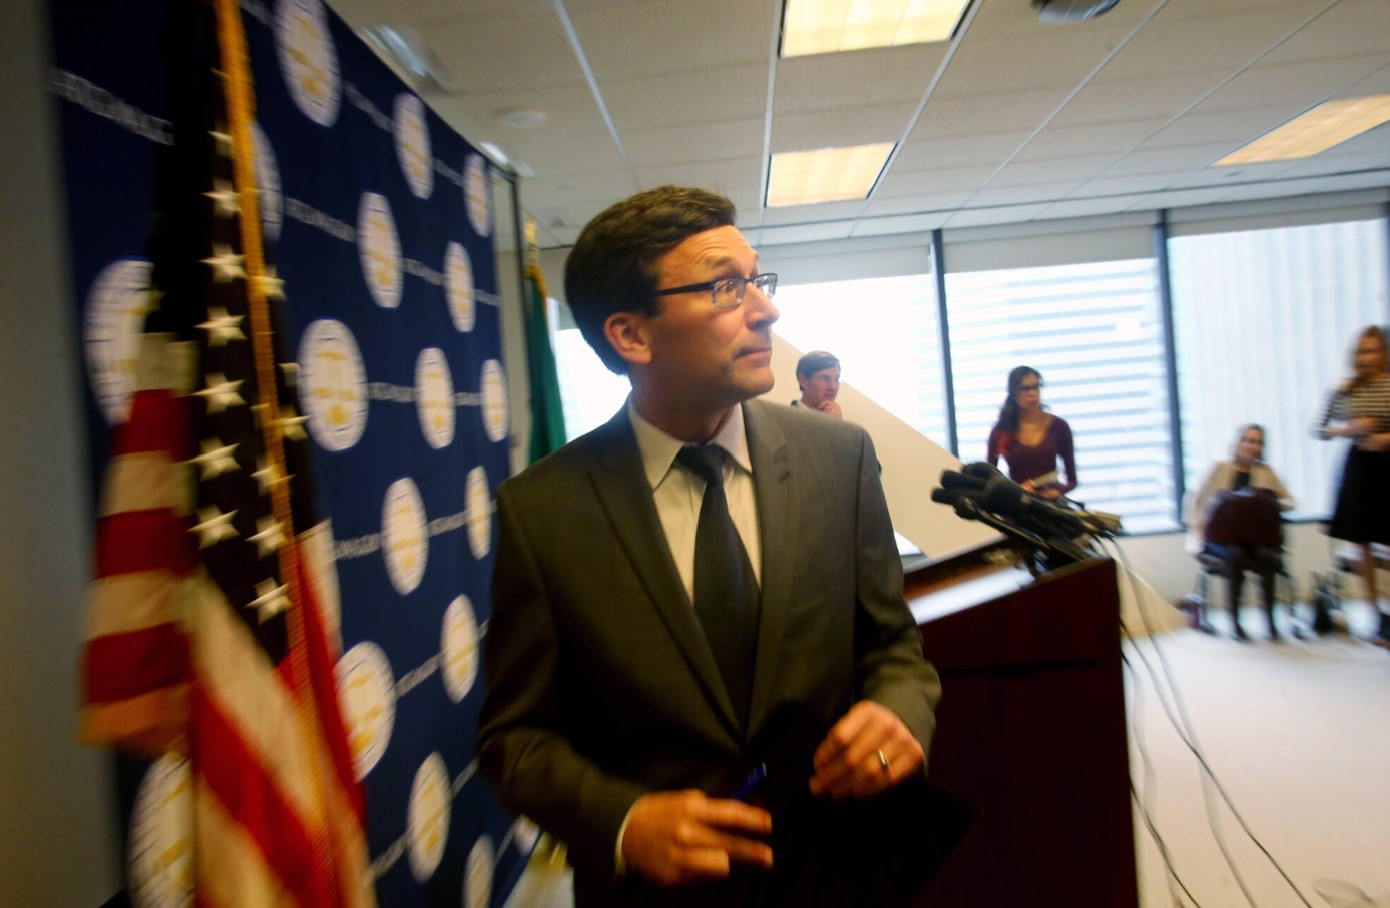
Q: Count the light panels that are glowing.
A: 3